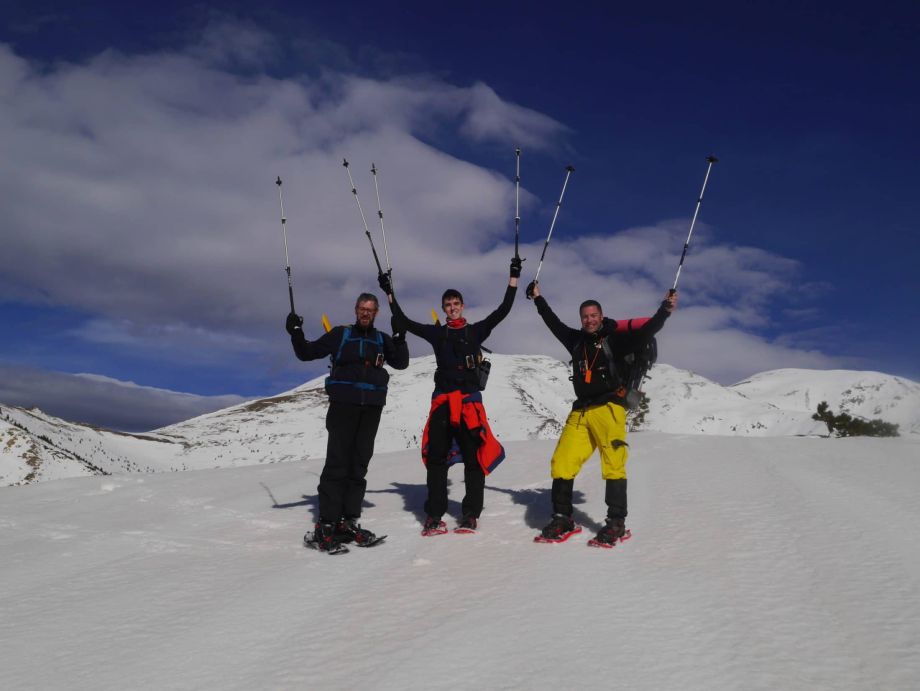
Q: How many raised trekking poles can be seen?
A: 6